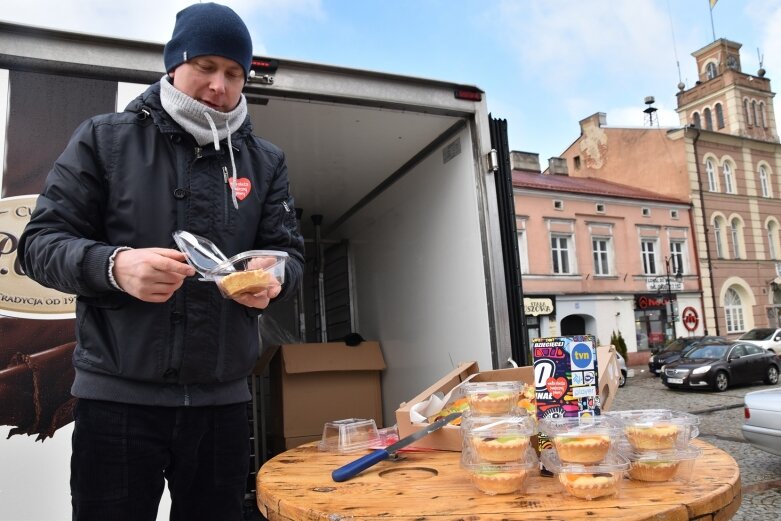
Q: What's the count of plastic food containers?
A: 9